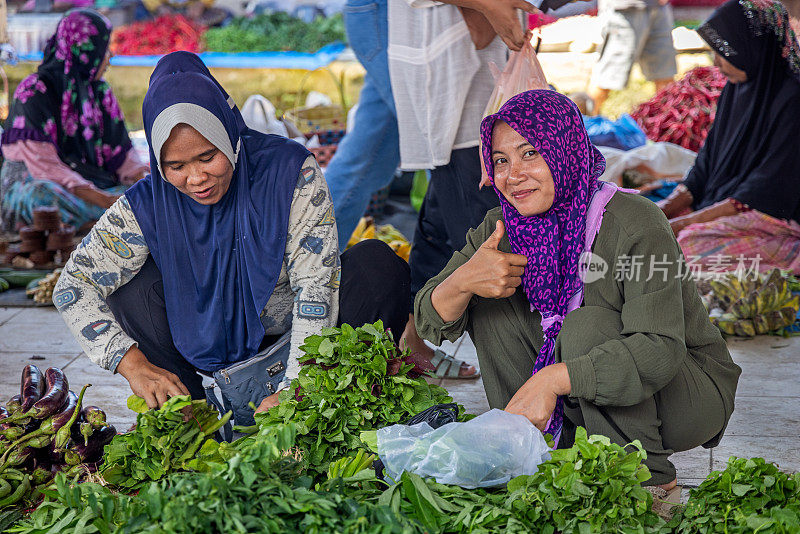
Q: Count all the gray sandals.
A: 1